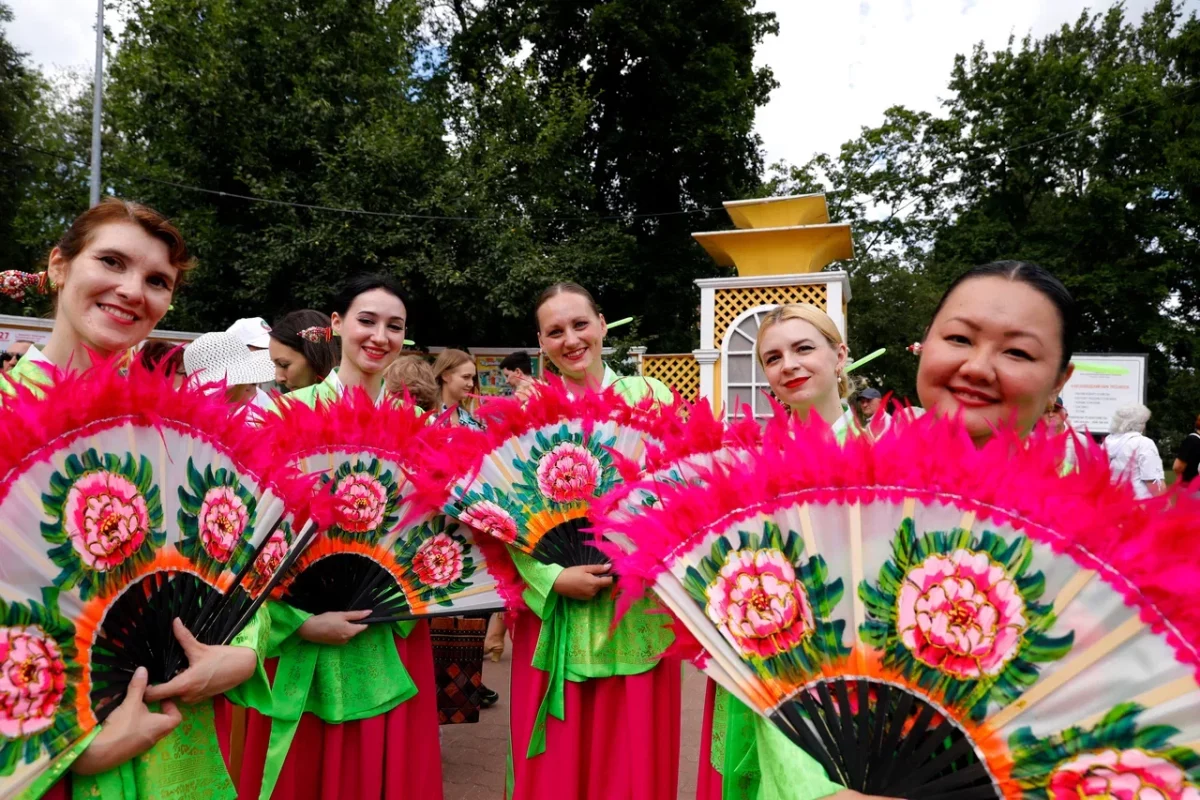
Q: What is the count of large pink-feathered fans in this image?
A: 5